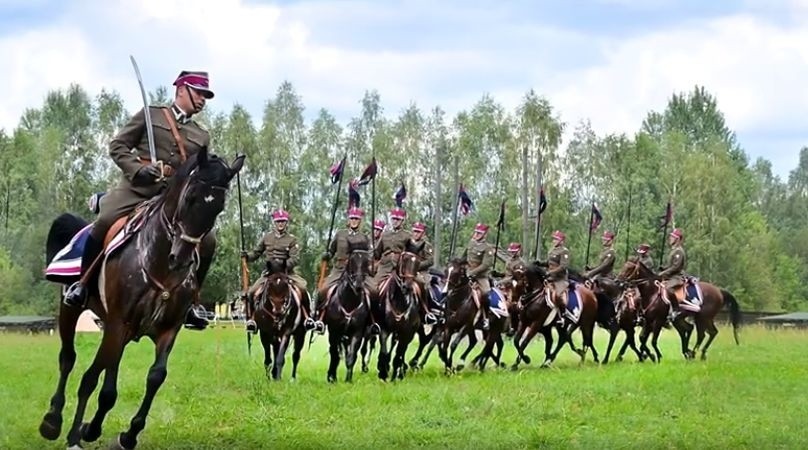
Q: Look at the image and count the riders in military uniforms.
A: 12